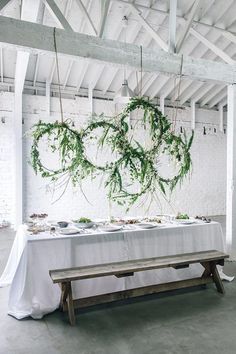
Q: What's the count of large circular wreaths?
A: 5